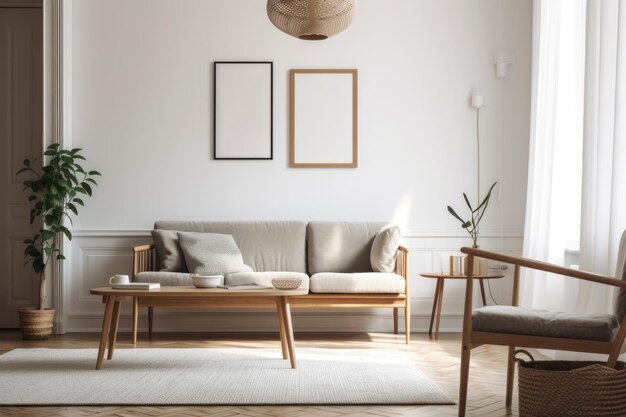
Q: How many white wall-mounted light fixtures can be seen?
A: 2